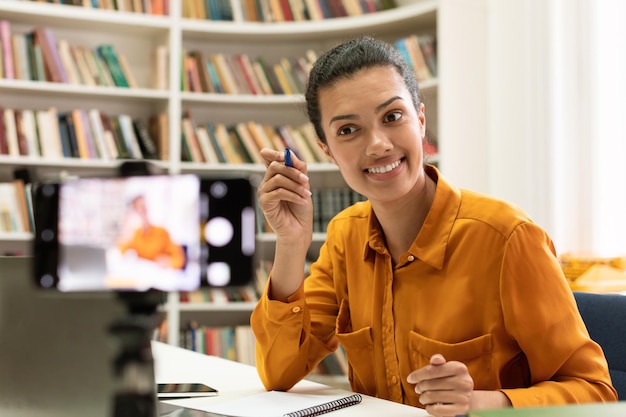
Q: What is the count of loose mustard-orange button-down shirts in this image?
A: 1